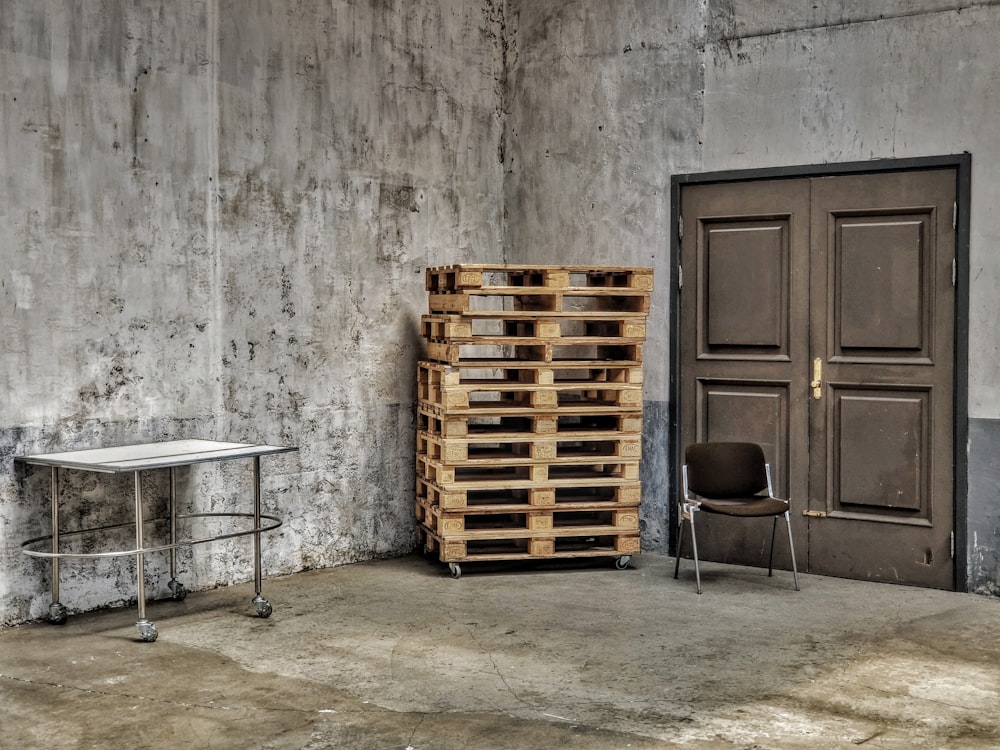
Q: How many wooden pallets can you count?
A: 12